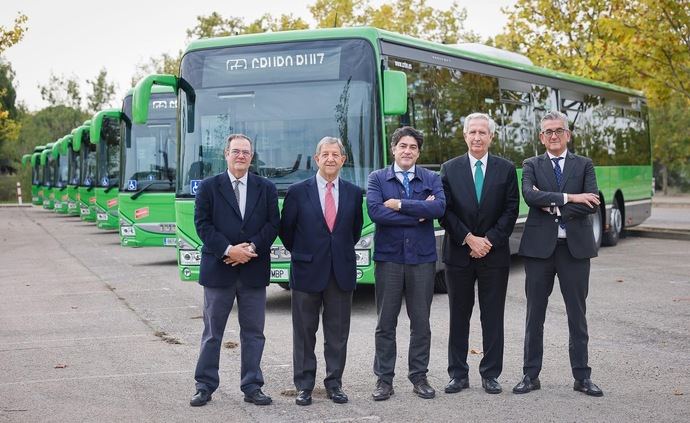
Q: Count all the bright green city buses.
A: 8